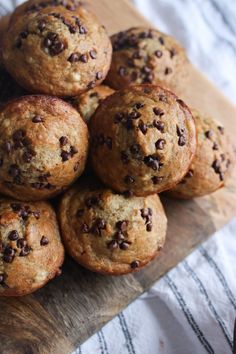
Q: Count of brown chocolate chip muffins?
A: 8